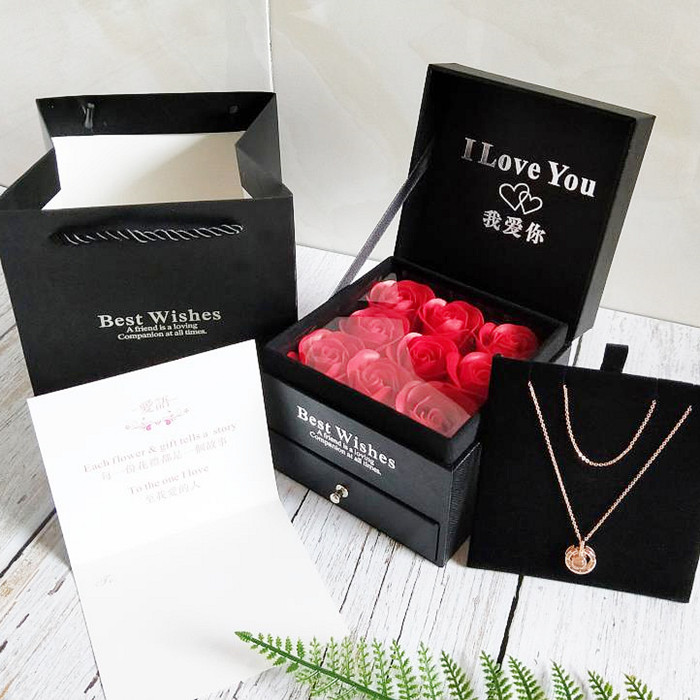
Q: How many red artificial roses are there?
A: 9